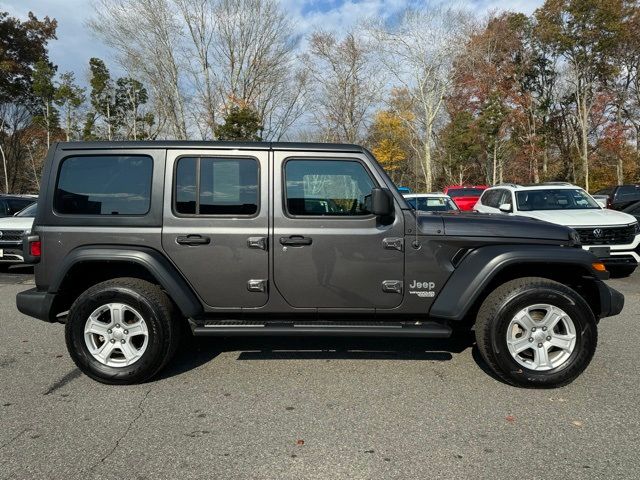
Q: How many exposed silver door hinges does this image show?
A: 4